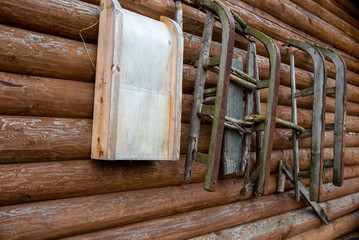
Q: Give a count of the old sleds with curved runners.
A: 2